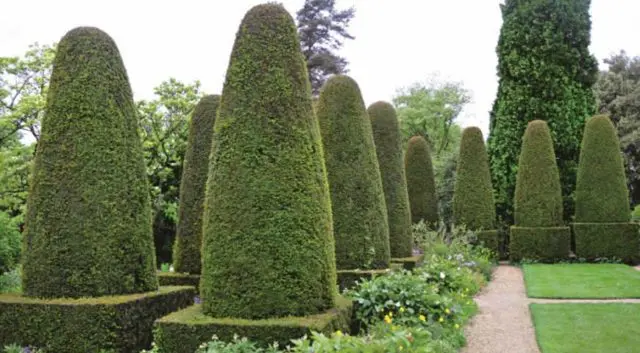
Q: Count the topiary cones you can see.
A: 9